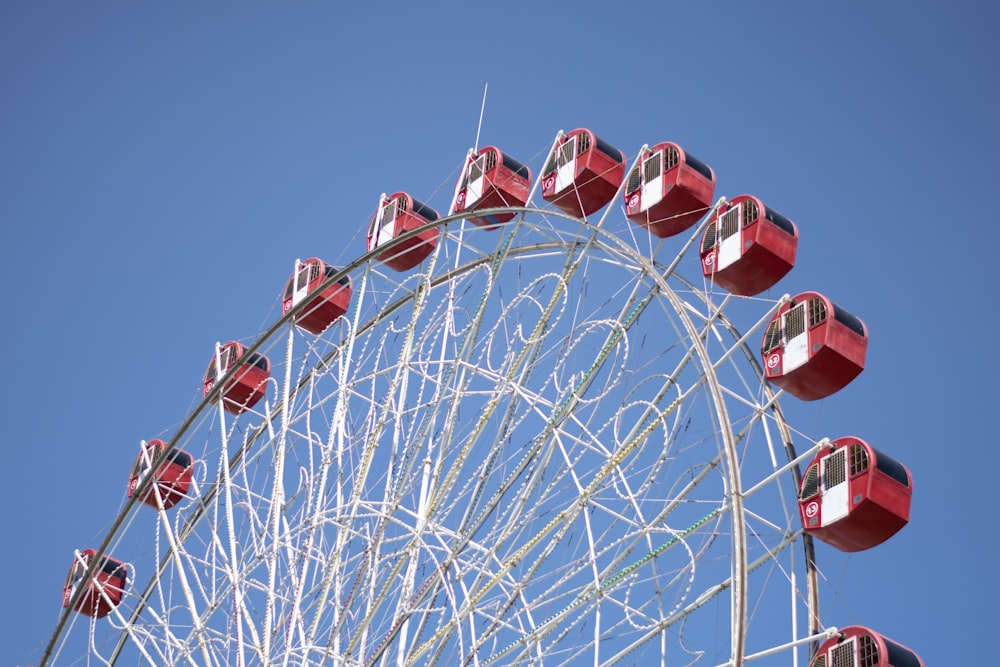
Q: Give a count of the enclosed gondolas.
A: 12